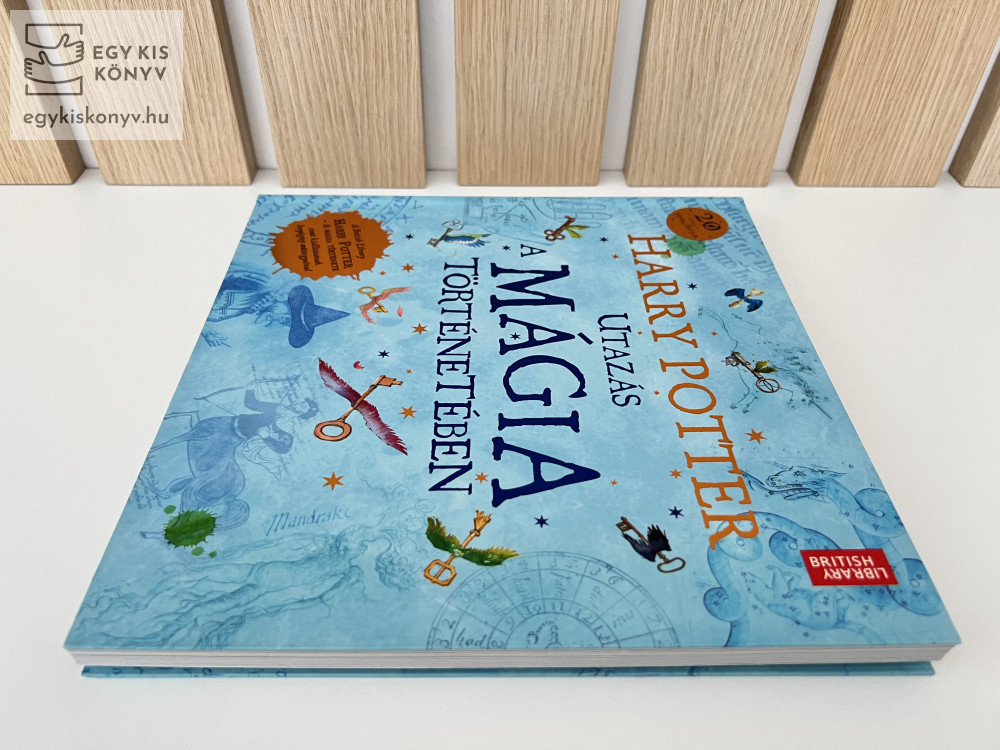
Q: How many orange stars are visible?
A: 14